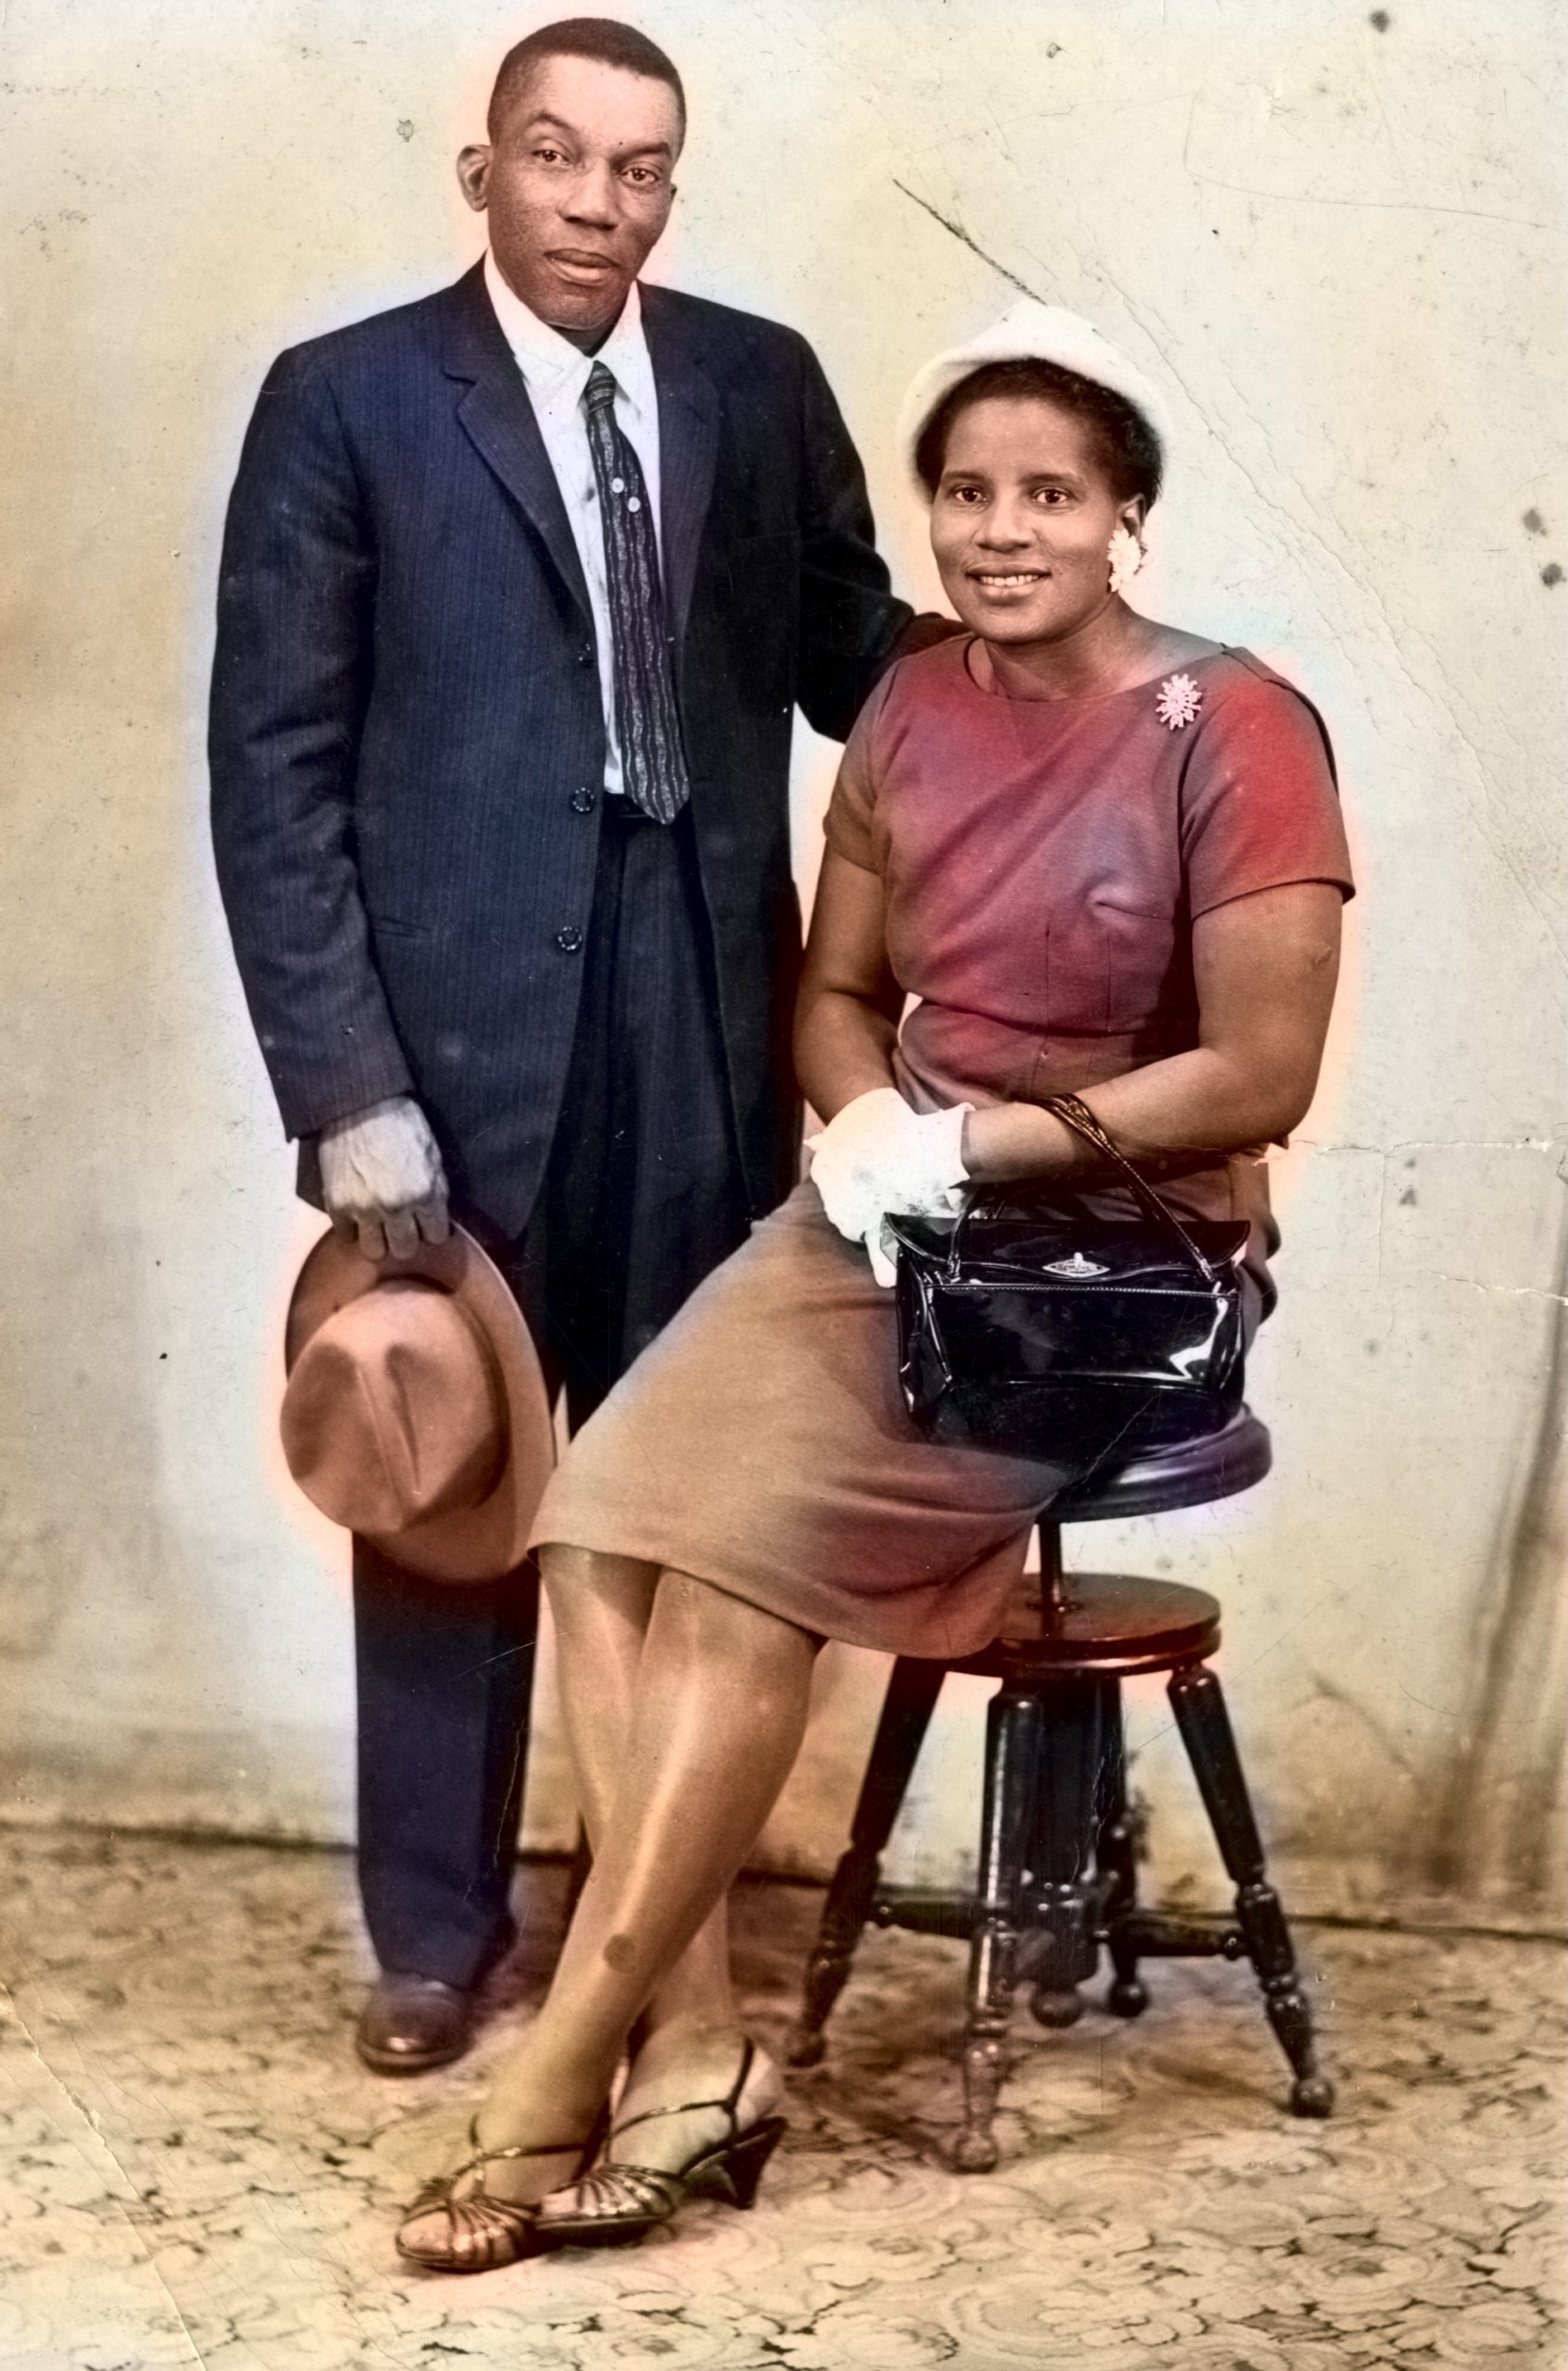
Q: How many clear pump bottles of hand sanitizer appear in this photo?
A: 0